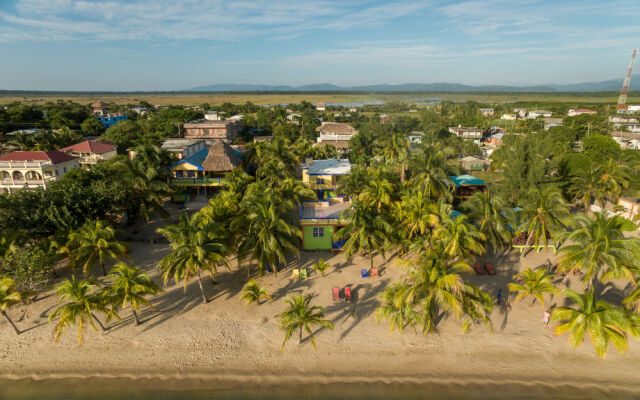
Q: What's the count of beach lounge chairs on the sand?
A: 8